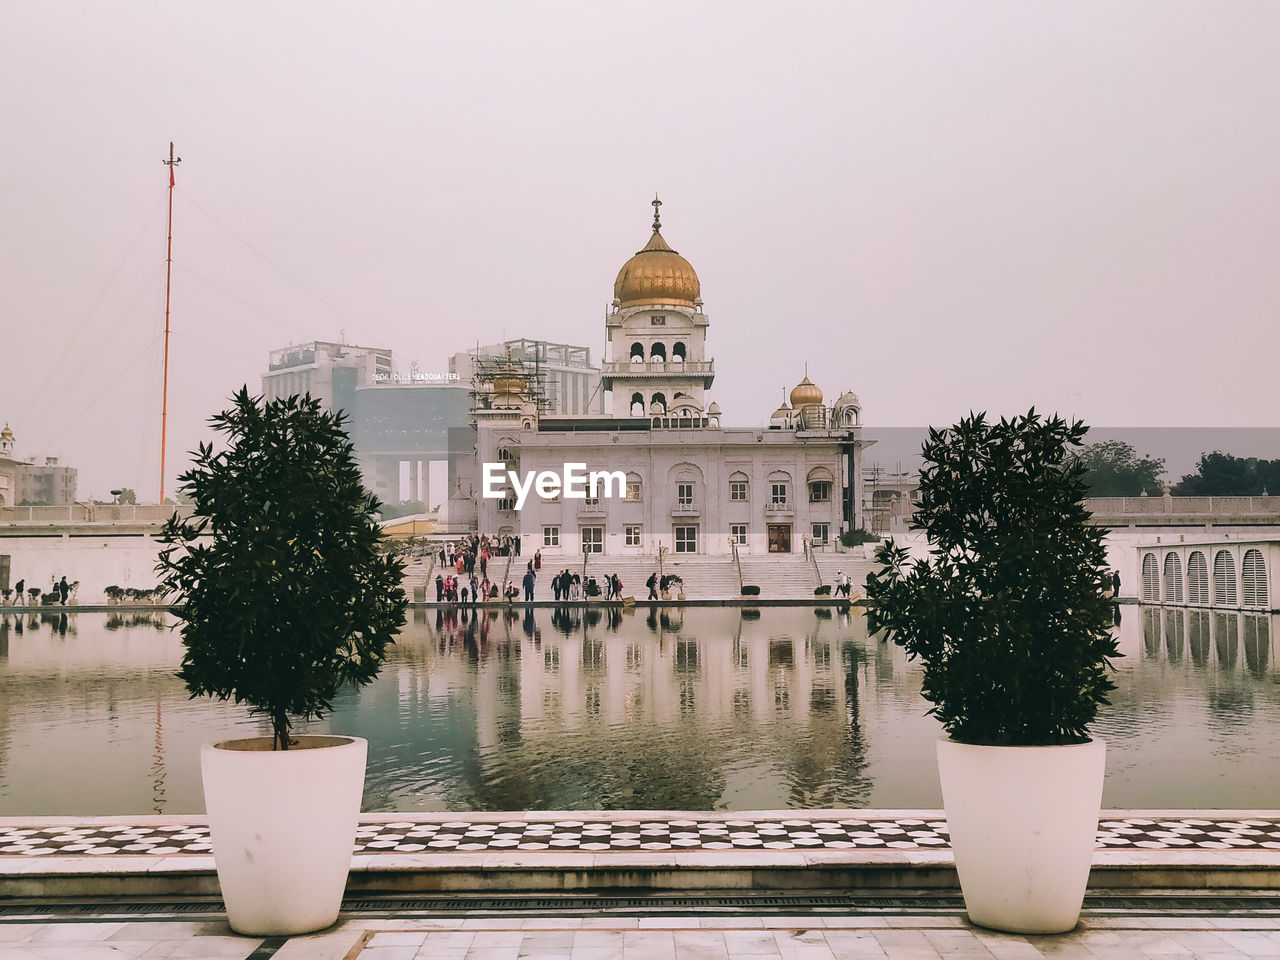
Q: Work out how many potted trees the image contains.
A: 2